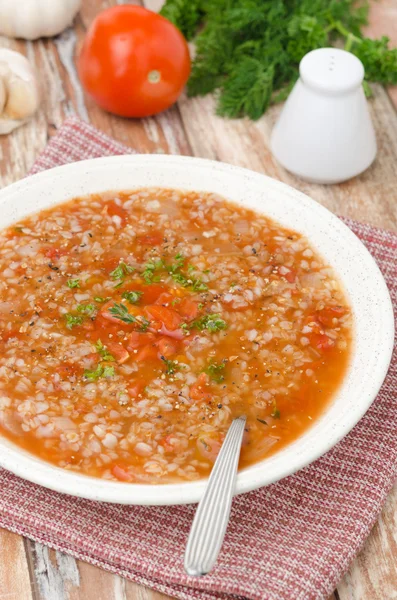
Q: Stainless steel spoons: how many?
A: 1